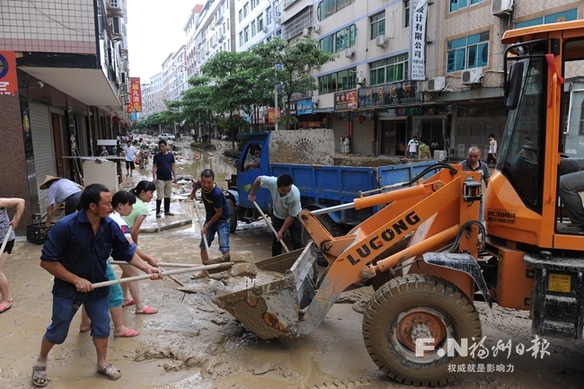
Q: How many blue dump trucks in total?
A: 1